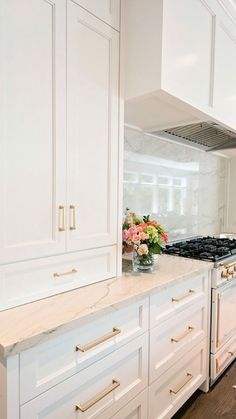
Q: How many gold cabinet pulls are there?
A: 8